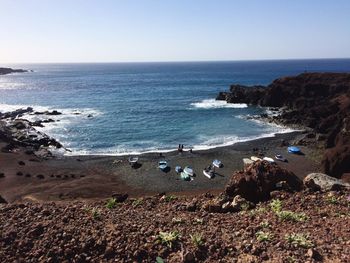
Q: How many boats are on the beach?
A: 12